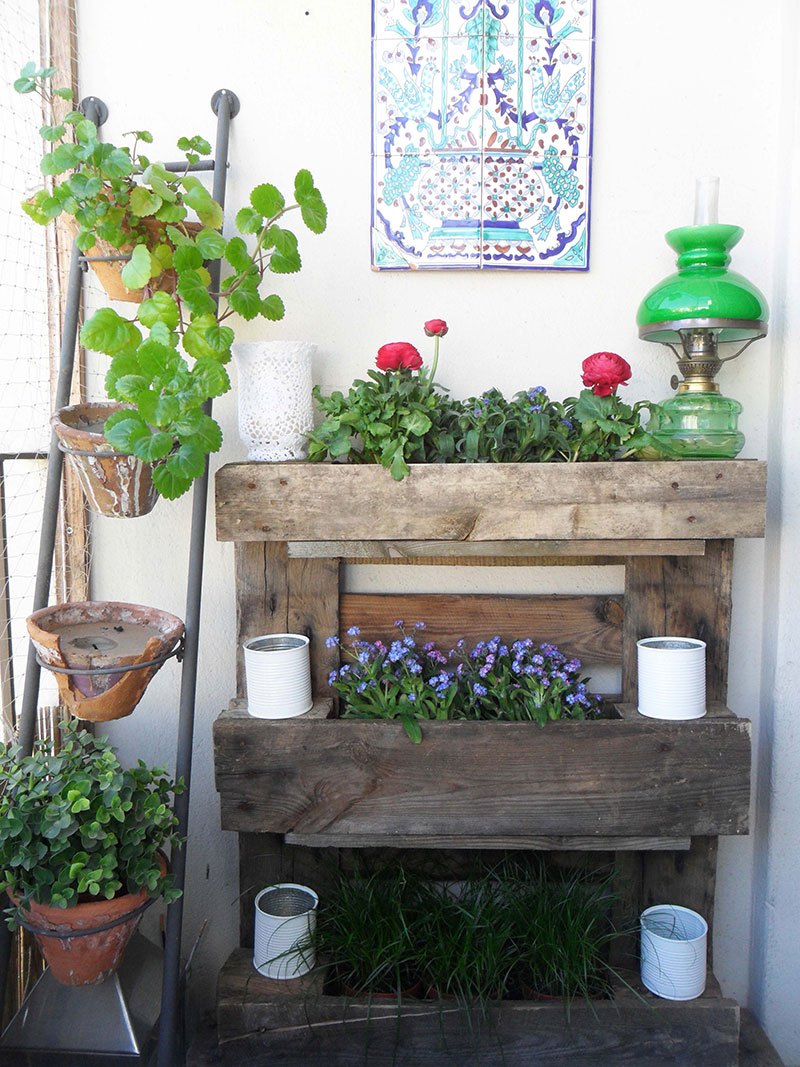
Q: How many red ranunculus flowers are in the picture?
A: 3